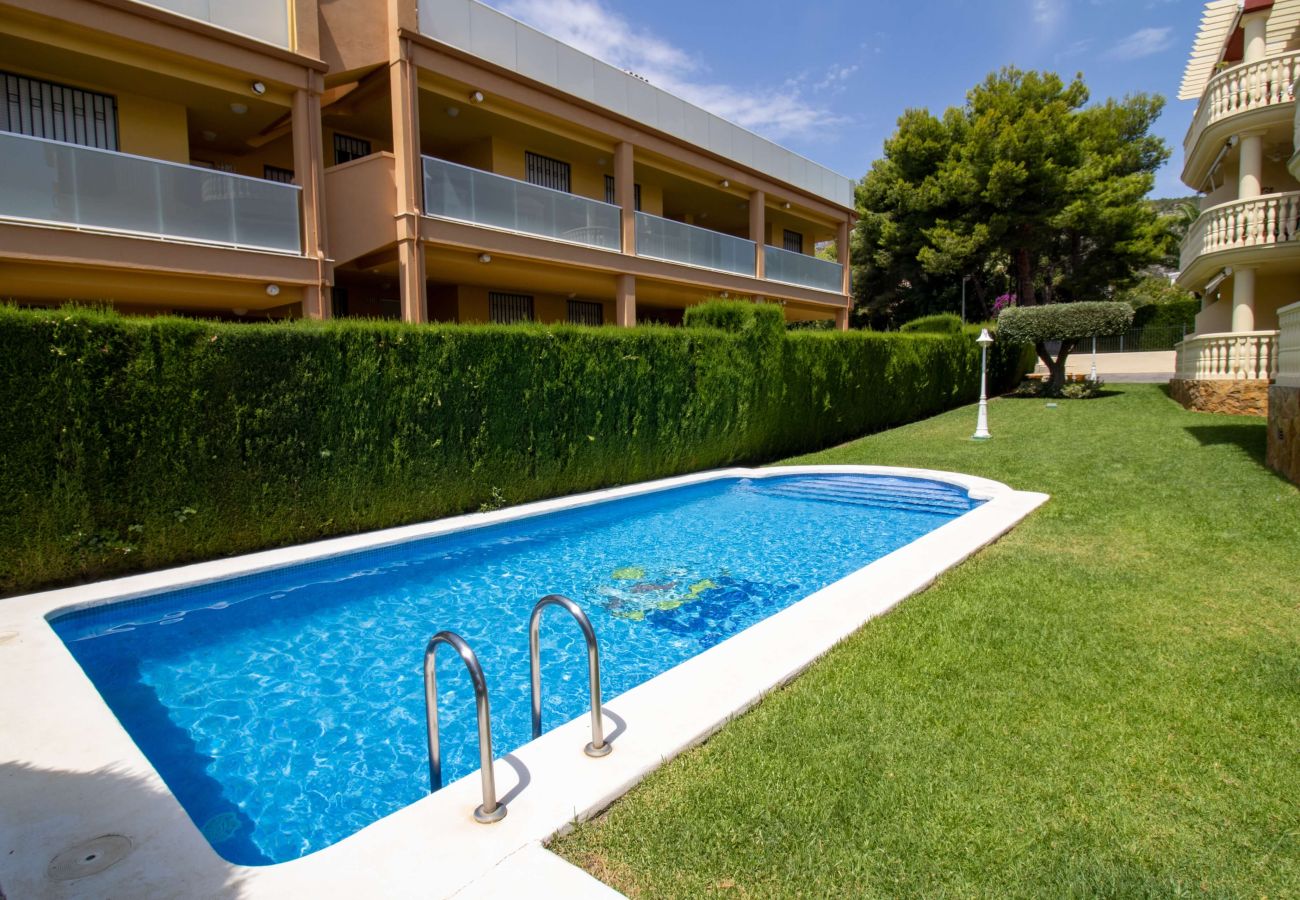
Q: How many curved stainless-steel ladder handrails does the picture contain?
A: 2